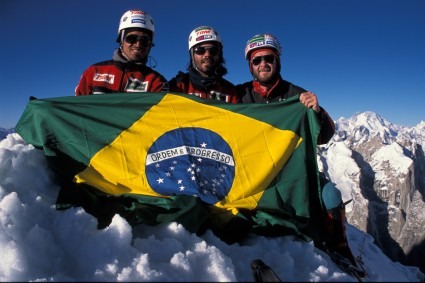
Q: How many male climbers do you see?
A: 3